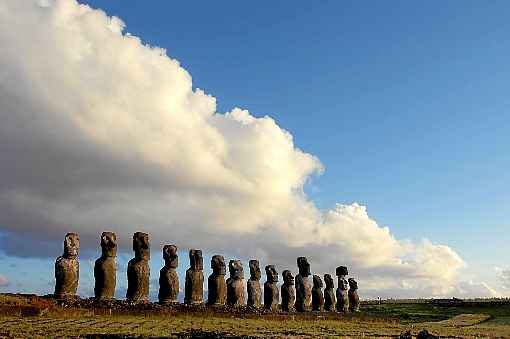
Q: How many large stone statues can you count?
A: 15